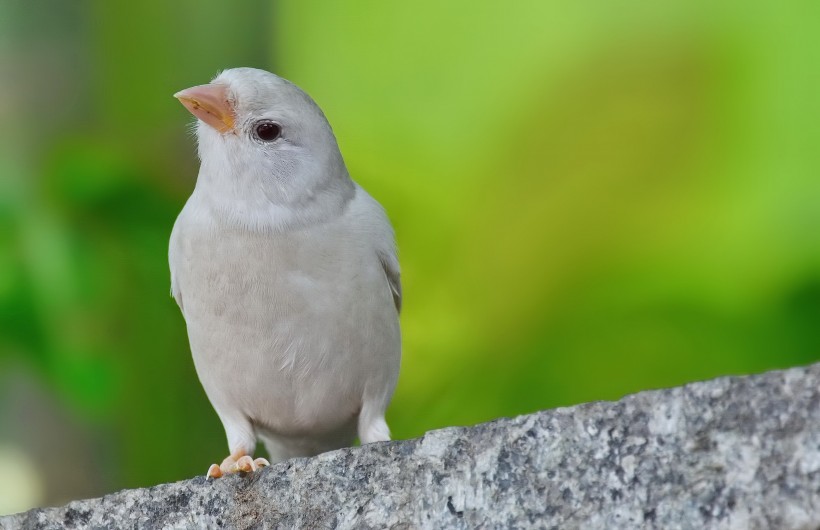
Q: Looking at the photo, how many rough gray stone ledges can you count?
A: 1